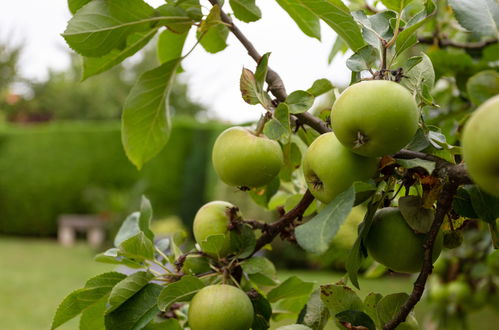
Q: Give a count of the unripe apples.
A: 7